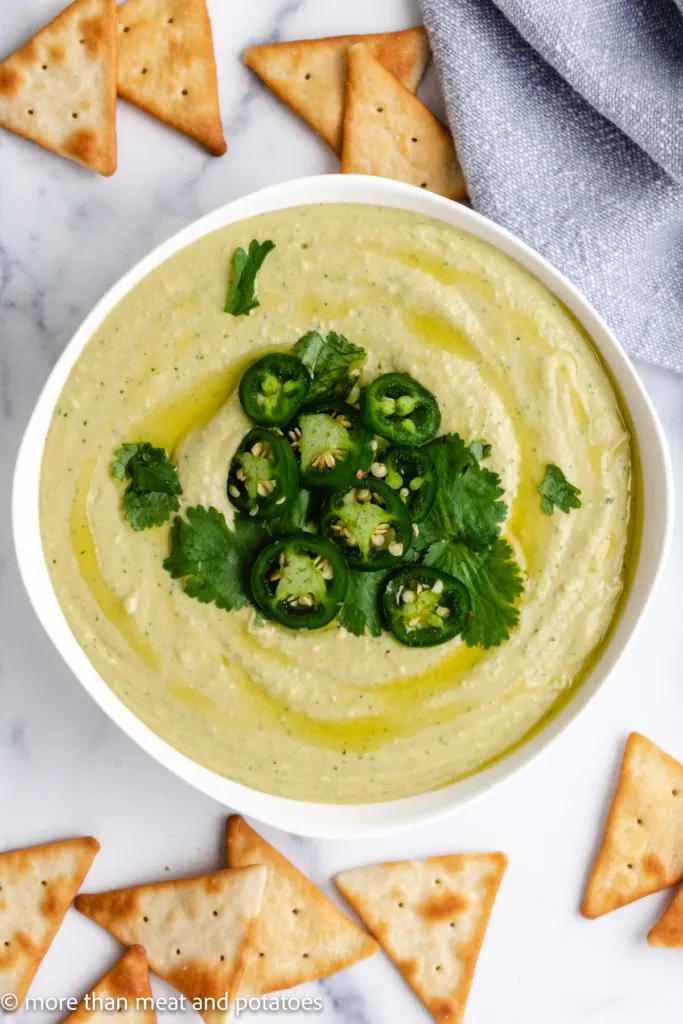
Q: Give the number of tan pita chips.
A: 11